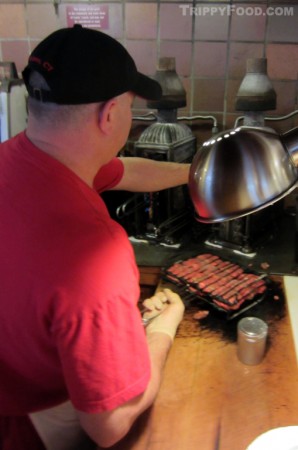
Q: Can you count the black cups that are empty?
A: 0